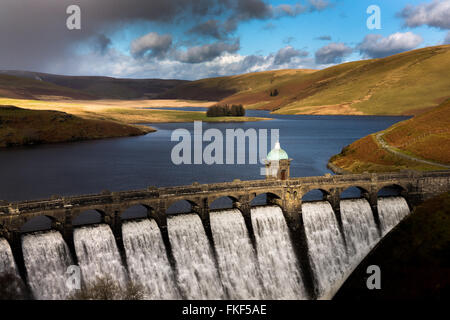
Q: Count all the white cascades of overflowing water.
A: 10